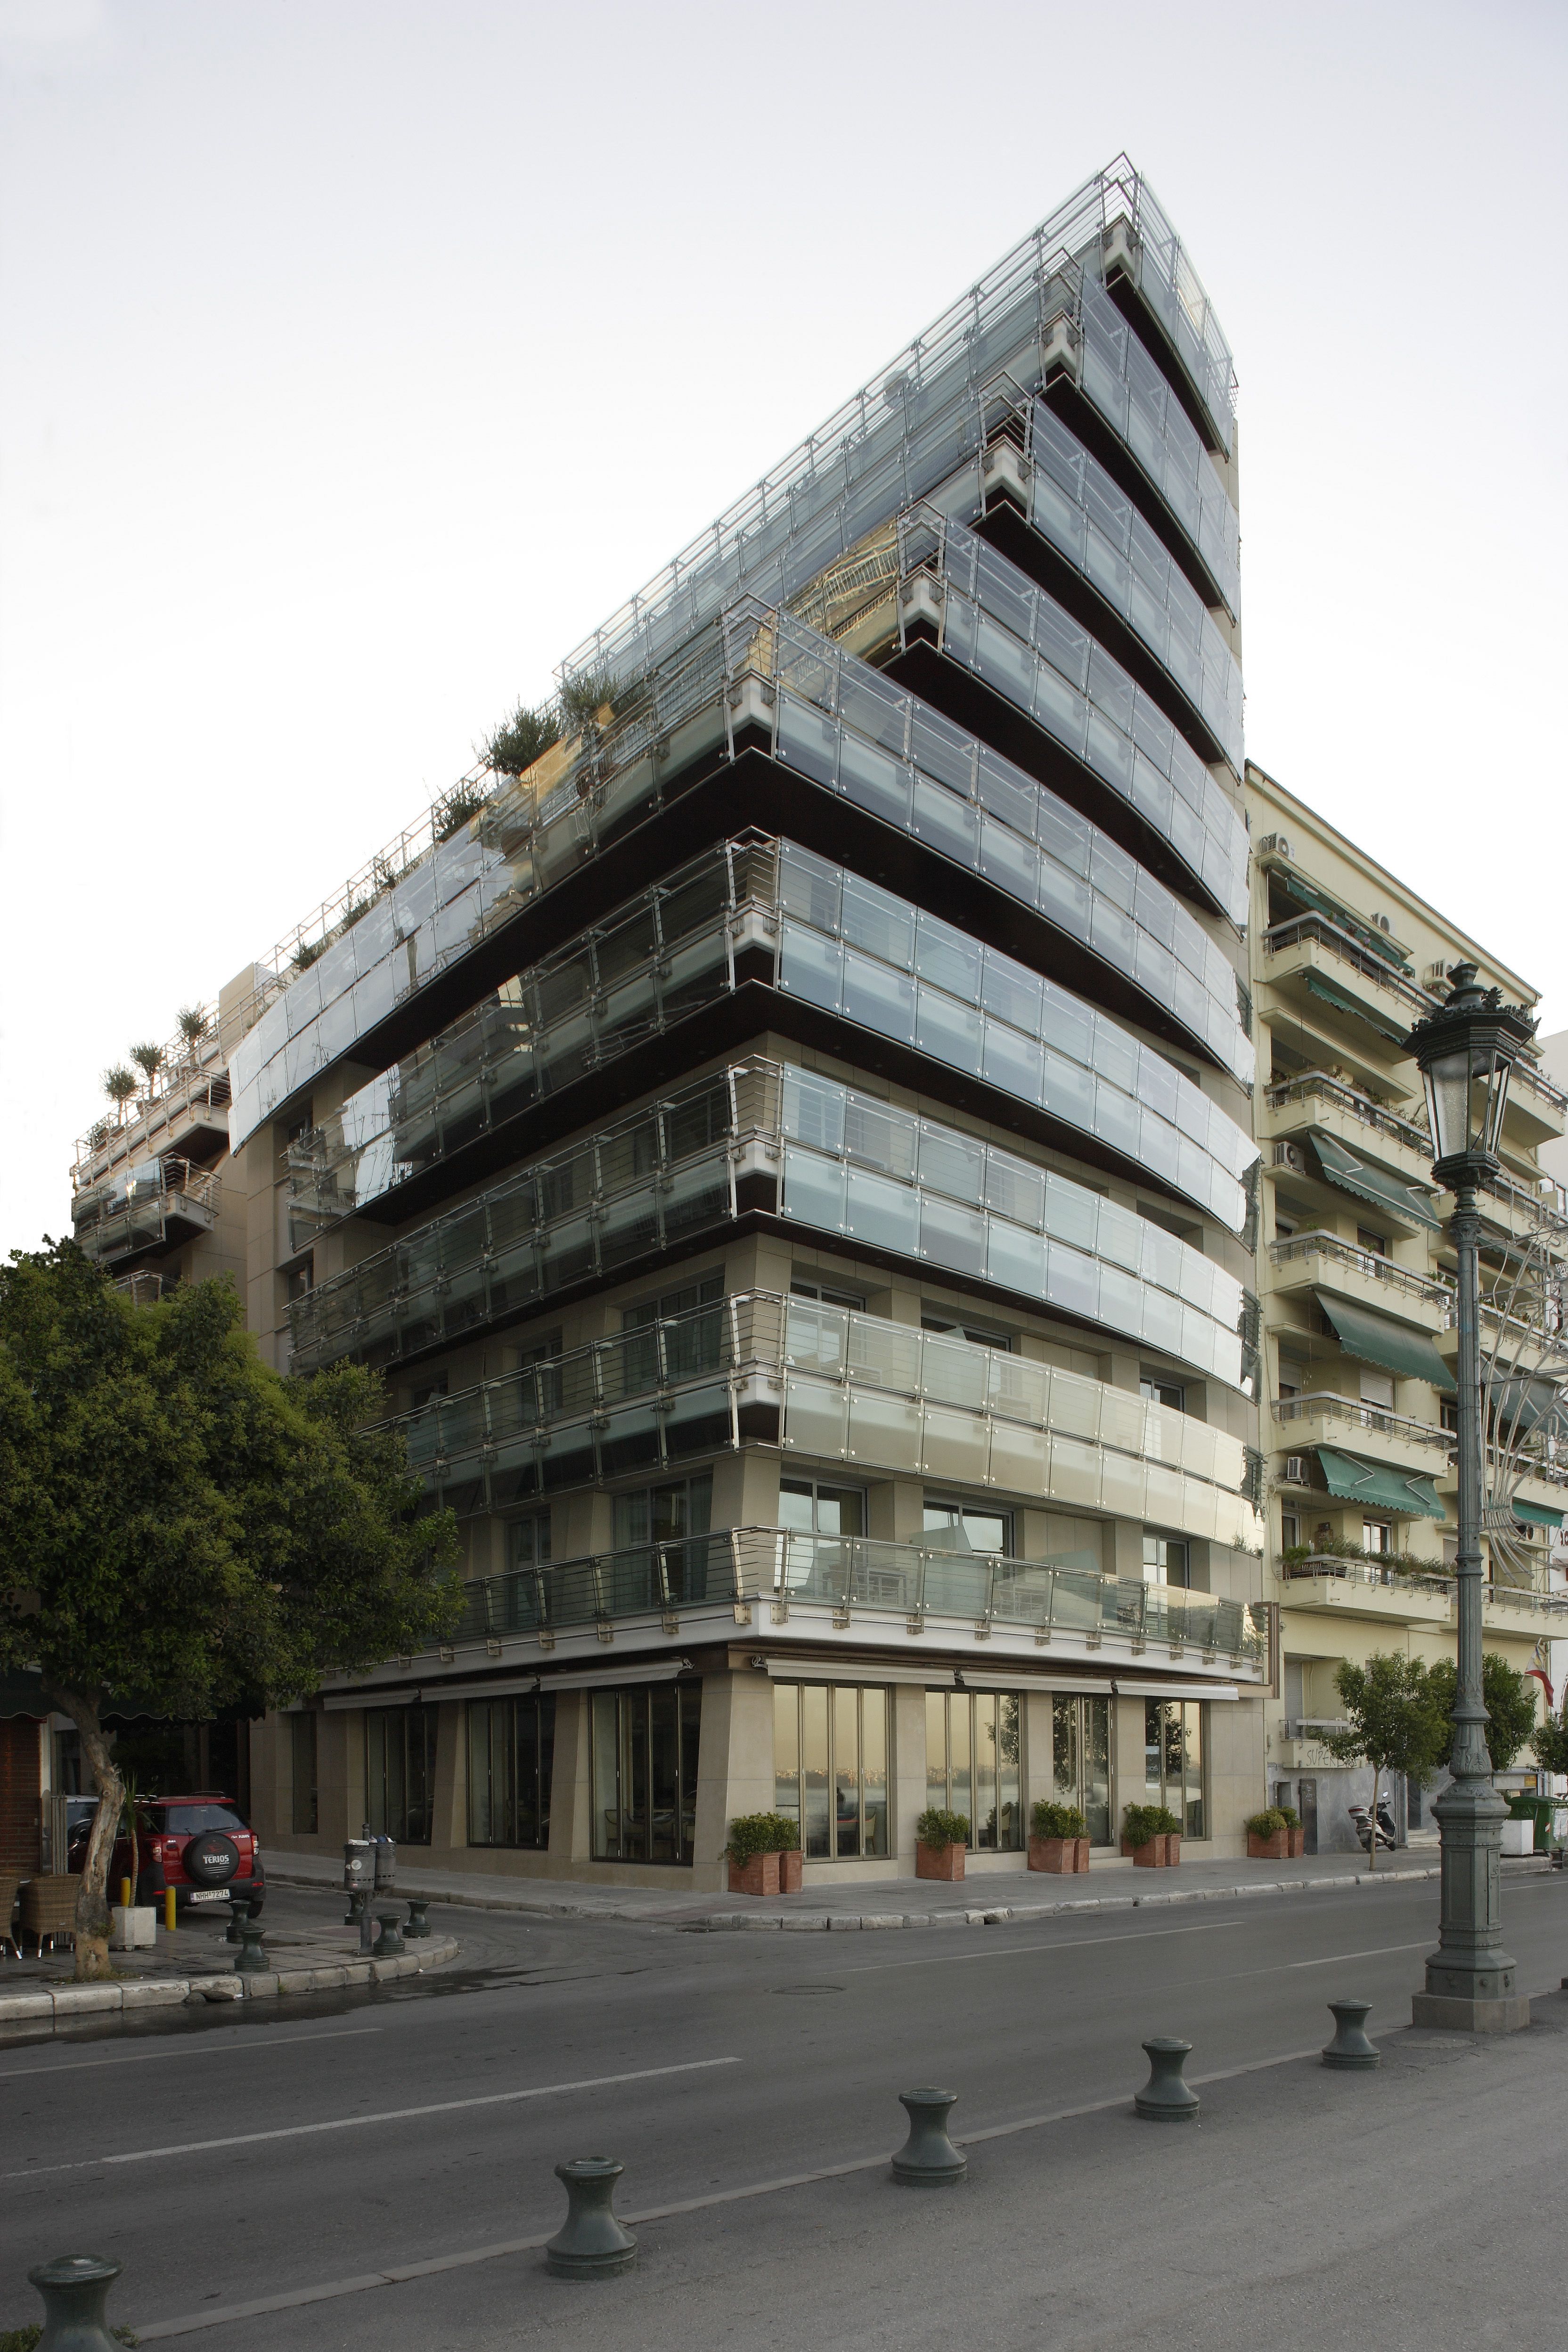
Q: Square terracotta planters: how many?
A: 9